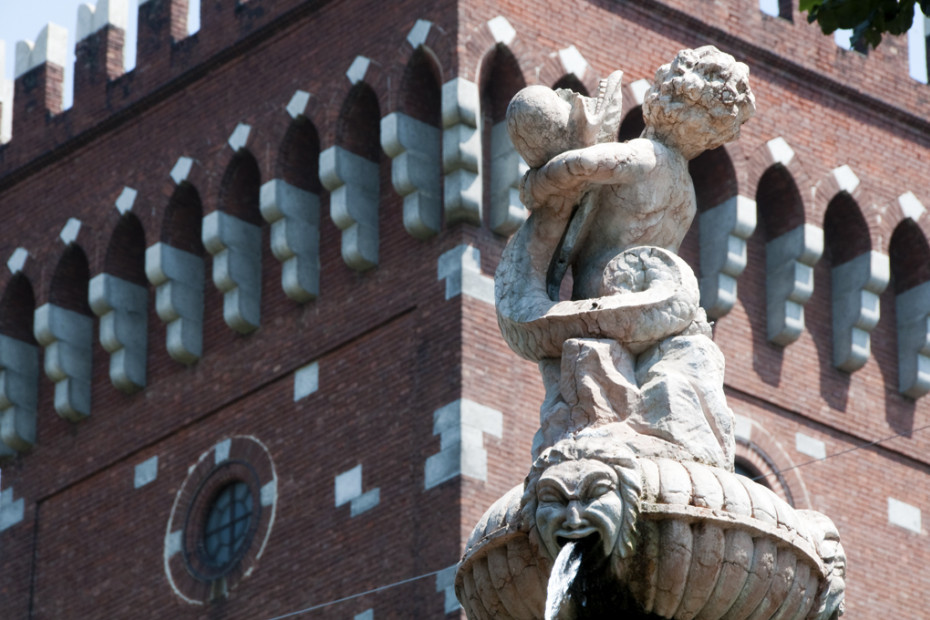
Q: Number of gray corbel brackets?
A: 14